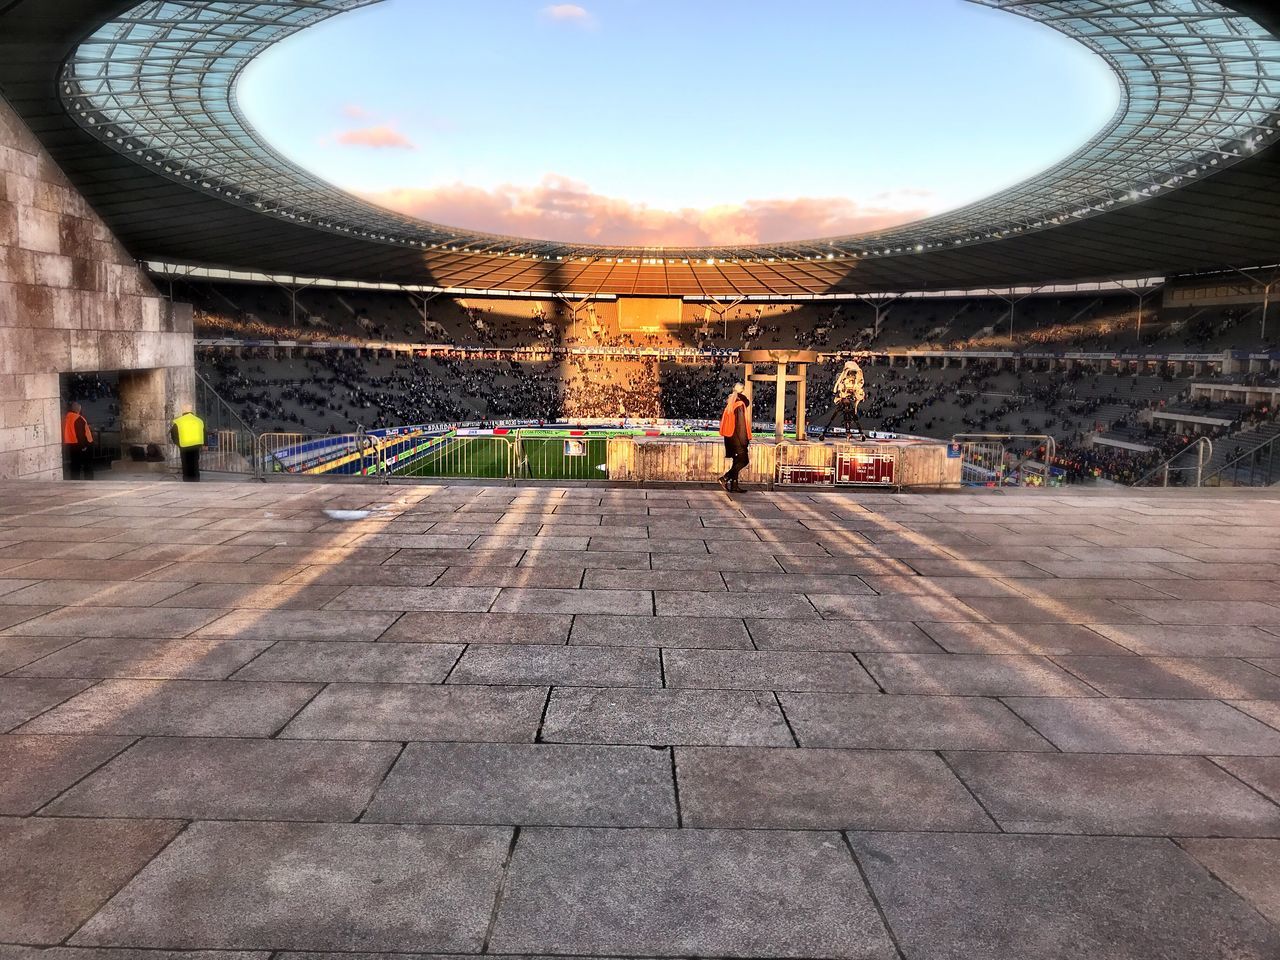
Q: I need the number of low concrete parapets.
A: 1